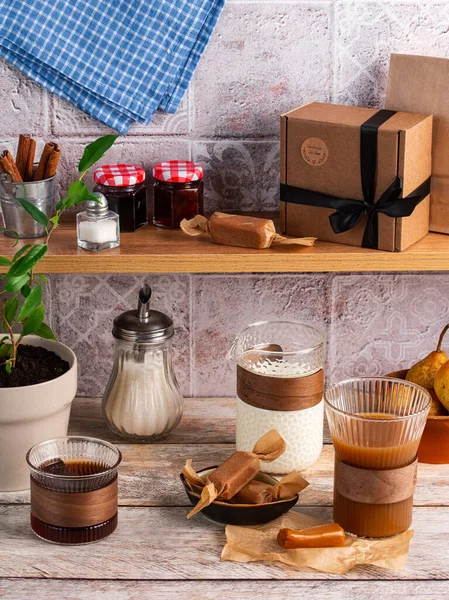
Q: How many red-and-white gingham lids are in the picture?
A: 2